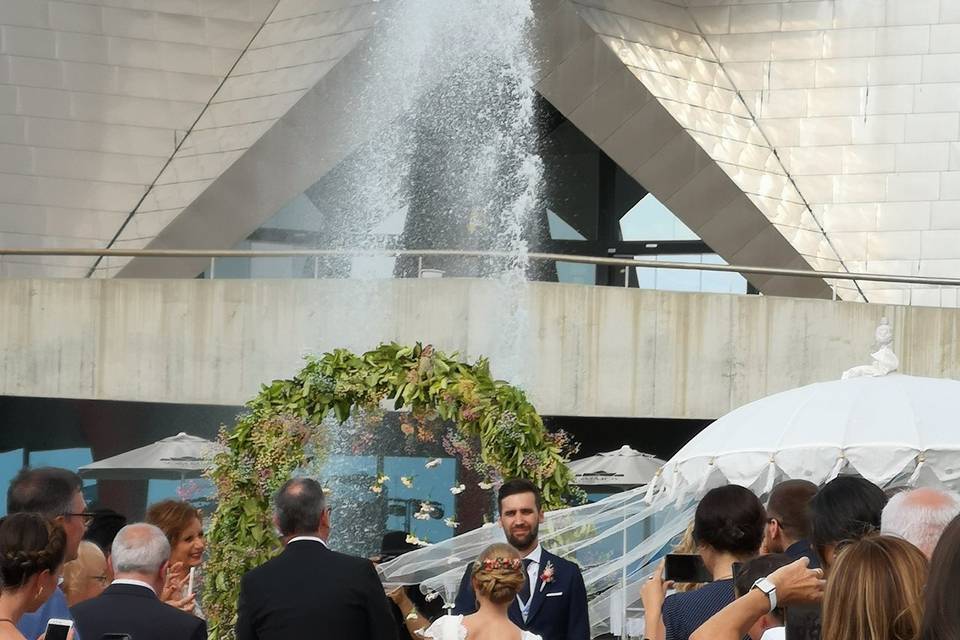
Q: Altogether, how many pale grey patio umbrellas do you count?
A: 2